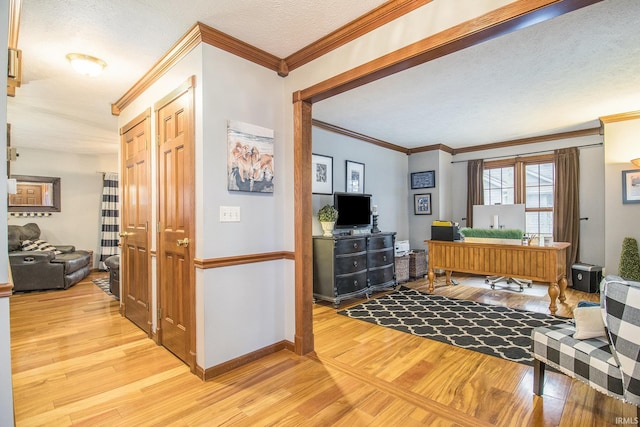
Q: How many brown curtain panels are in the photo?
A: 2